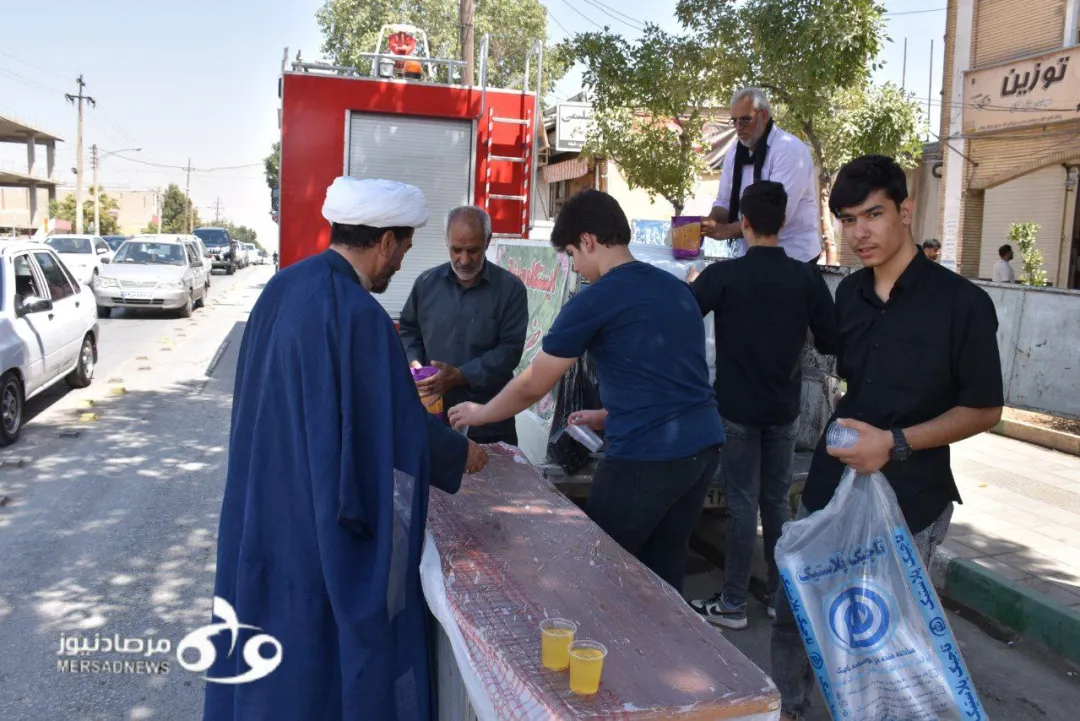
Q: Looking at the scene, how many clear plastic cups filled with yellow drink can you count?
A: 2